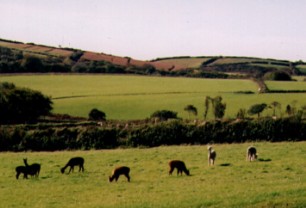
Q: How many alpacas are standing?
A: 7